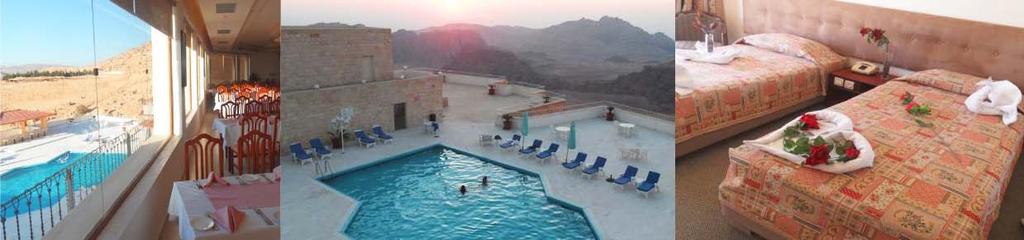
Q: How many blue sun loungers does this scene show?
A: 11